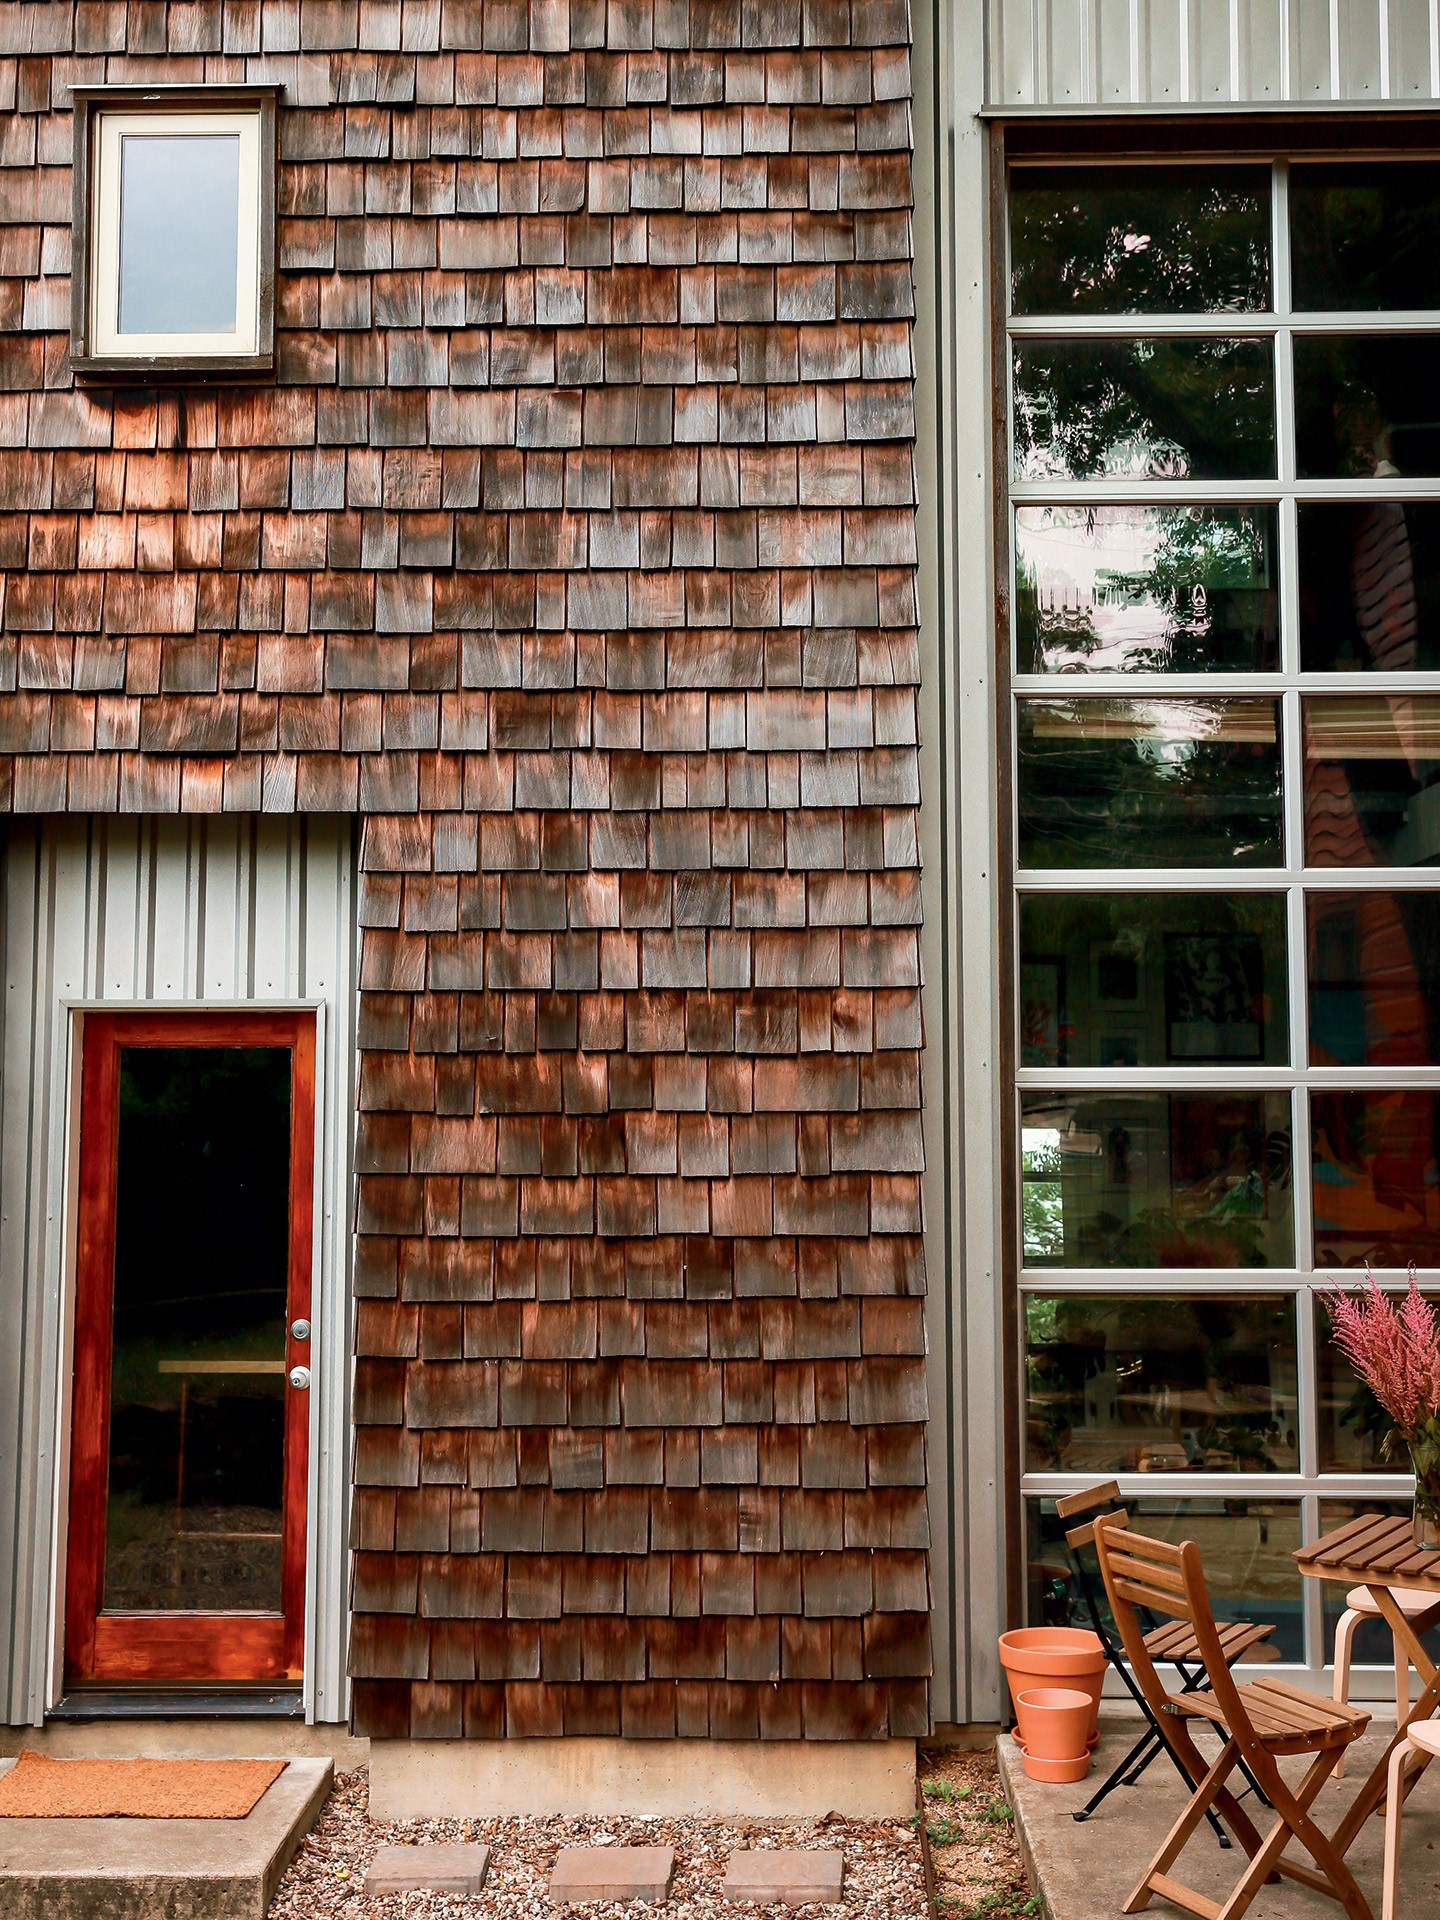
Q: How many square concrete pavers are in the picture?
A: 3